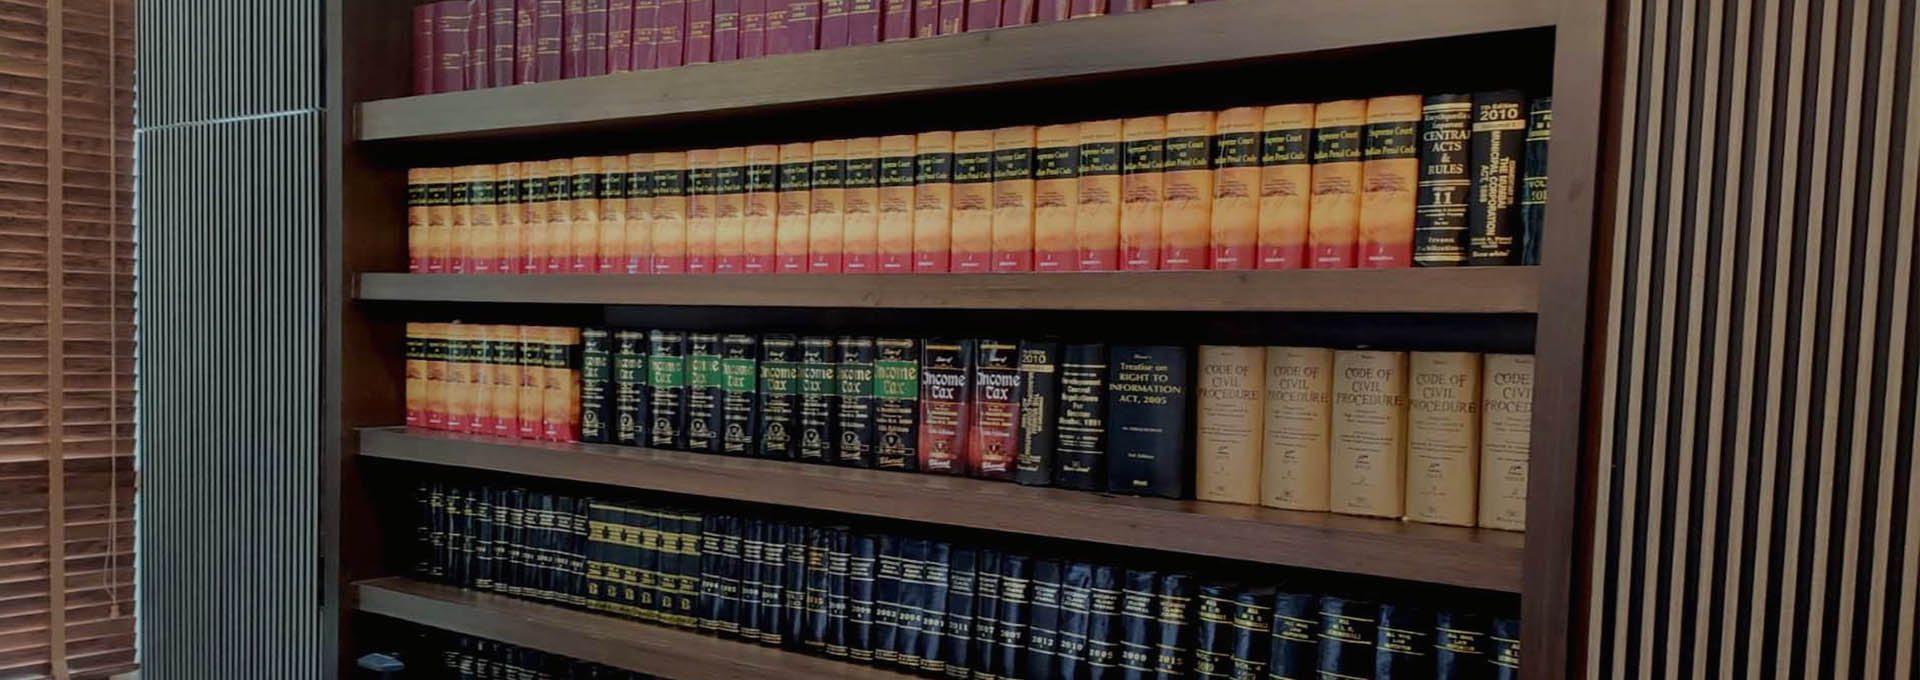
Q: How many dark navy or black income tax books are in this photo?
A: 9